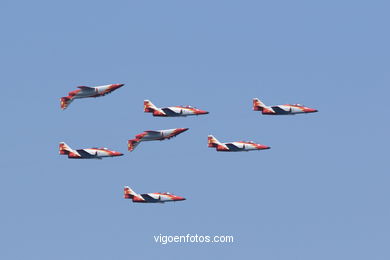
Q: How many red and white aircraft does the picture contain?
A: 7